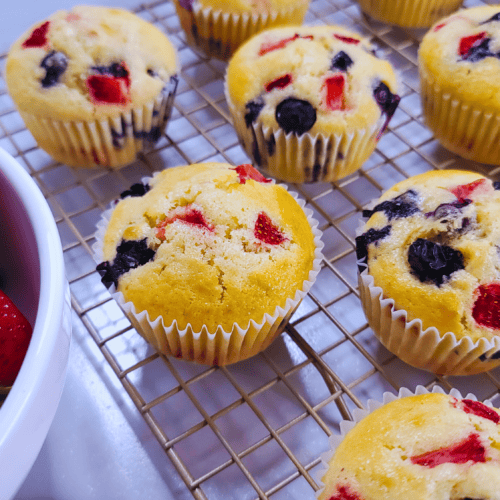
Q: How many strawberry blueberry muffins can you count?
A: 8